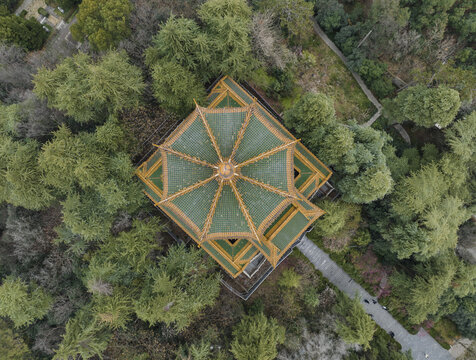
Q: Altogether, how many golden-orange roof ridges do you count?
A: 8